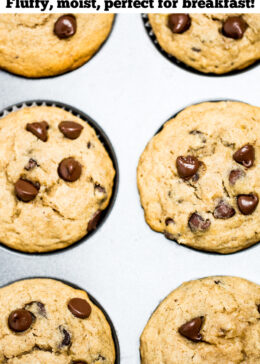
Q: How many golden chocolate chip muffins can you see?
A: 6